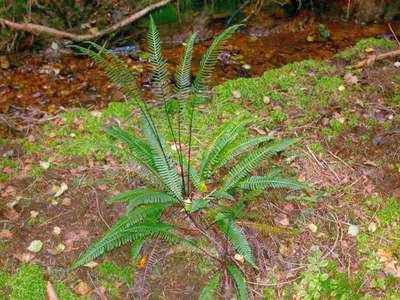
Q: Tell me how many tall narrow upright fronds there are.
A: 5